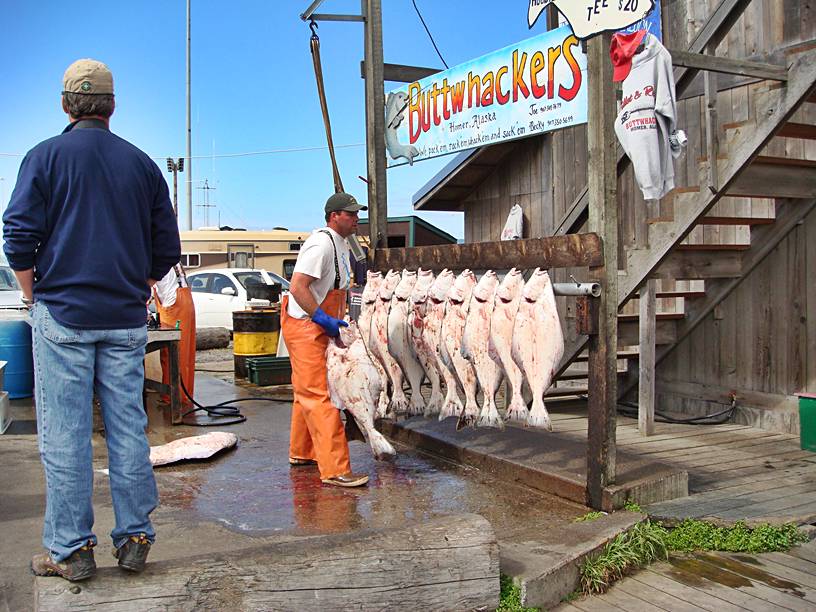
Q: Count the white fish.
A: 11